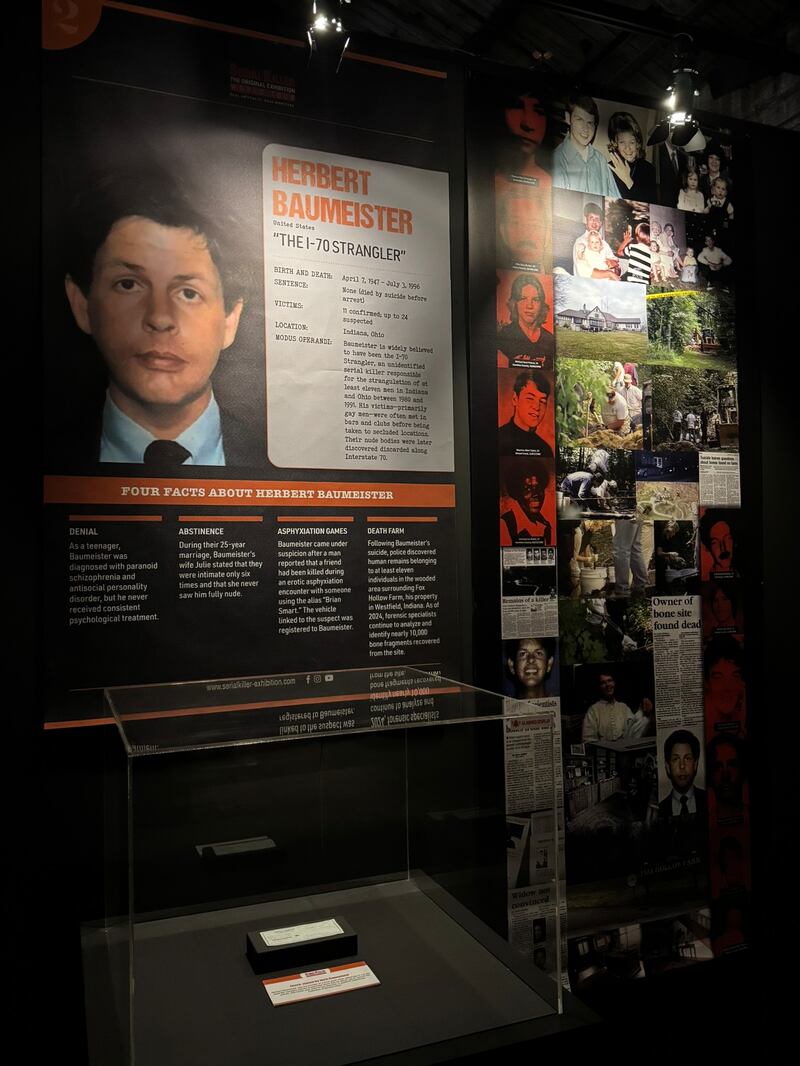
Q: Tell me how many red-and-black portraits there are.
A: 11